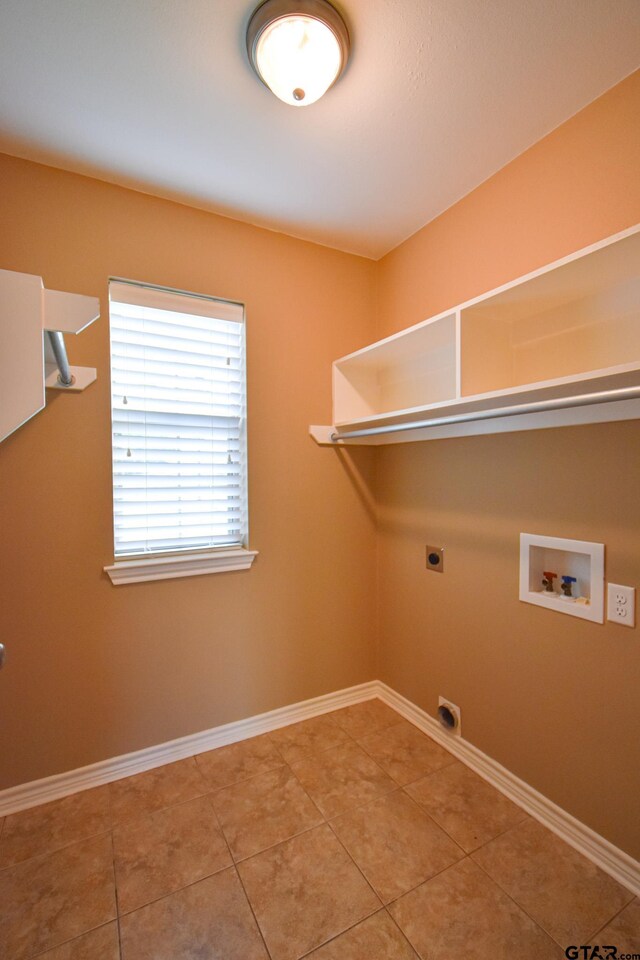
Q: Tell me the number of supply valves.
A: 2